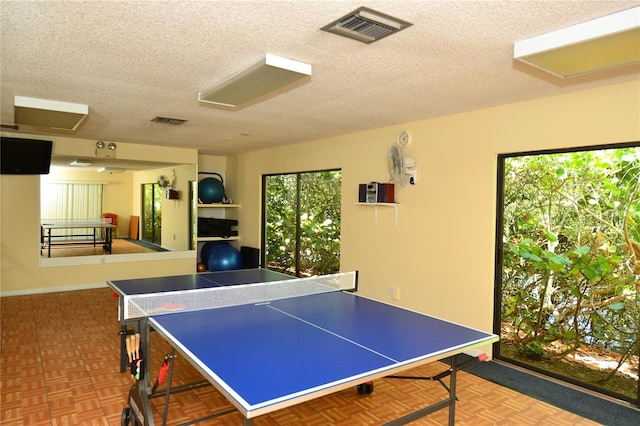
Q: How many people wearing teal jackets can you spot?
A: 0